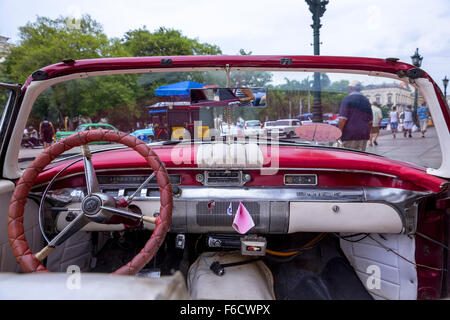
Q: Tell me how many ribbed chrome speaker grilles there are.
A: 1